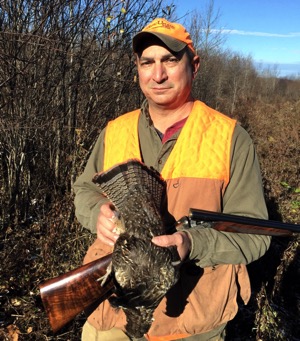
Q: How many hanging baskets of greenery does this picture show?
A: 0